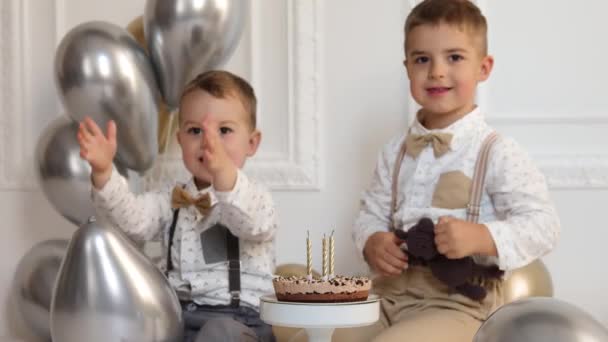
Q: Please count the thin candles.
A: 3